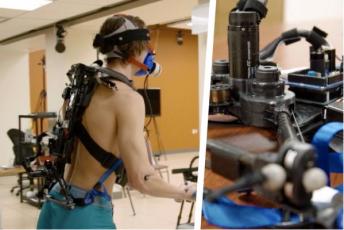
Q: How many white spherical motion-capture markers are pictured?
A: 2